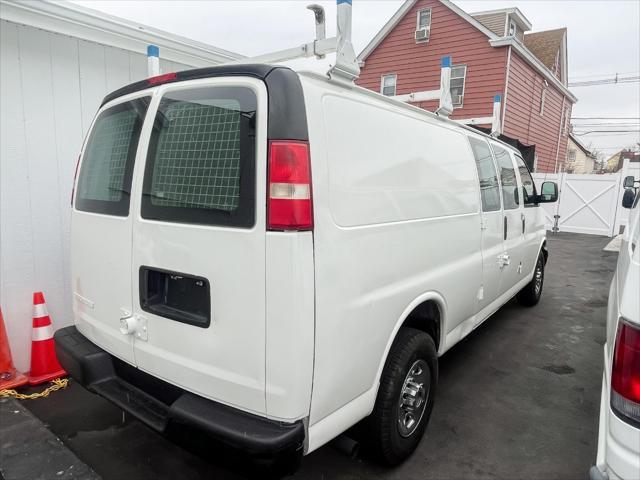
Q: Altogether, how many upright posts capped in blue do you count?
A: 4